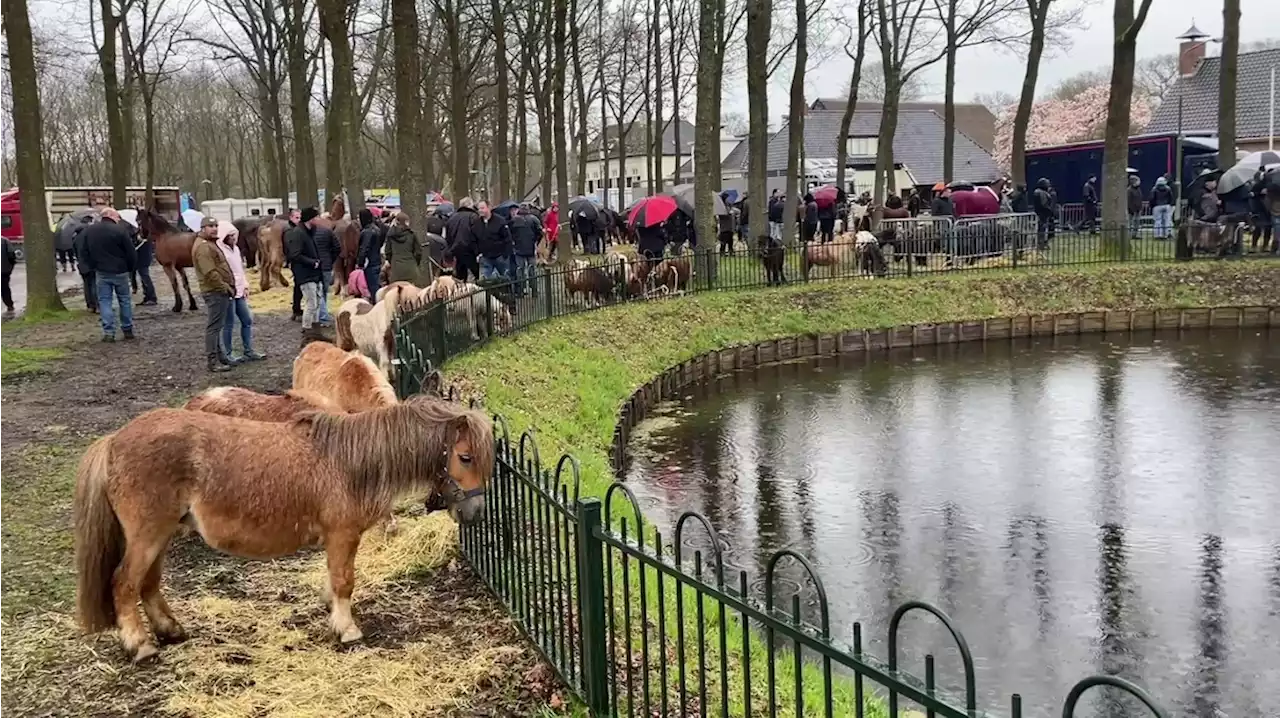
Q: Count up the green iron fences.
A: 1